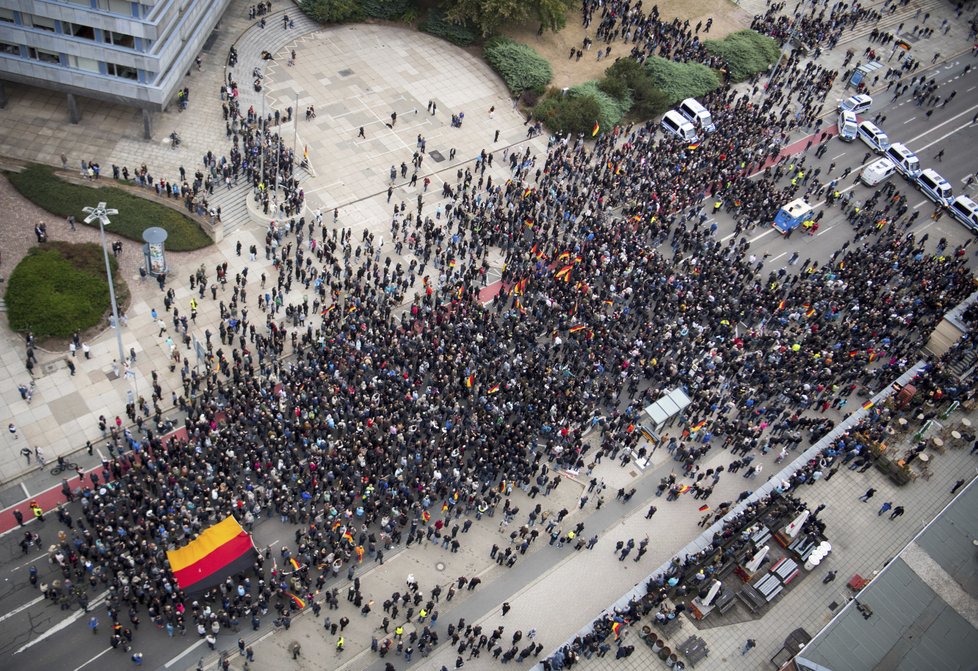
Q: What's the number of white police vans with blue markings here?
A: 8